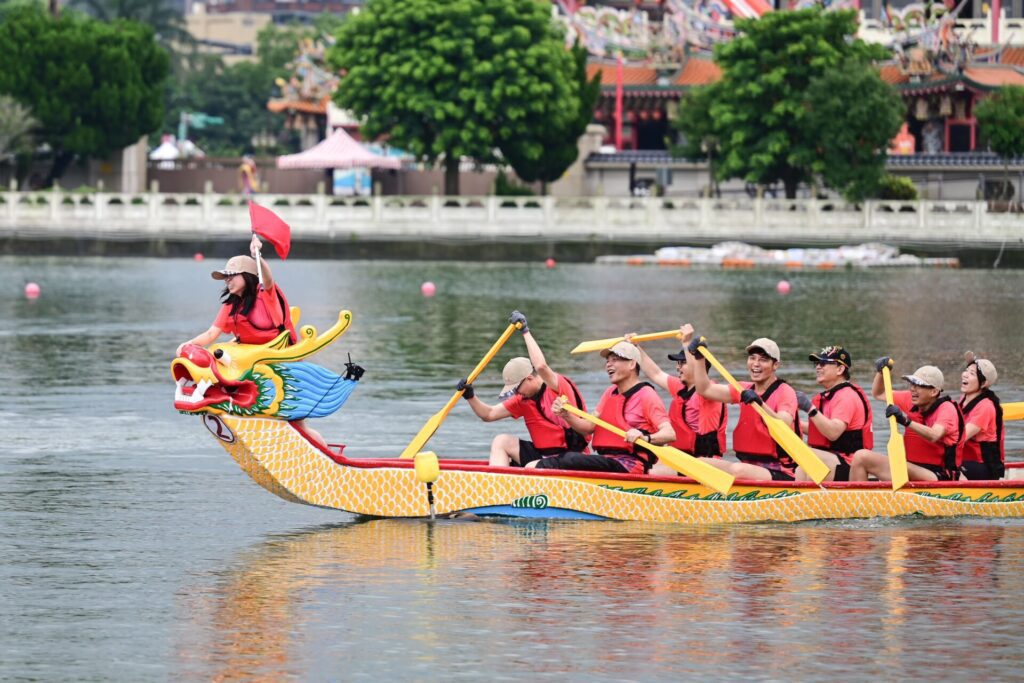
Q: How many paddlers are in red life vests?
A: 7